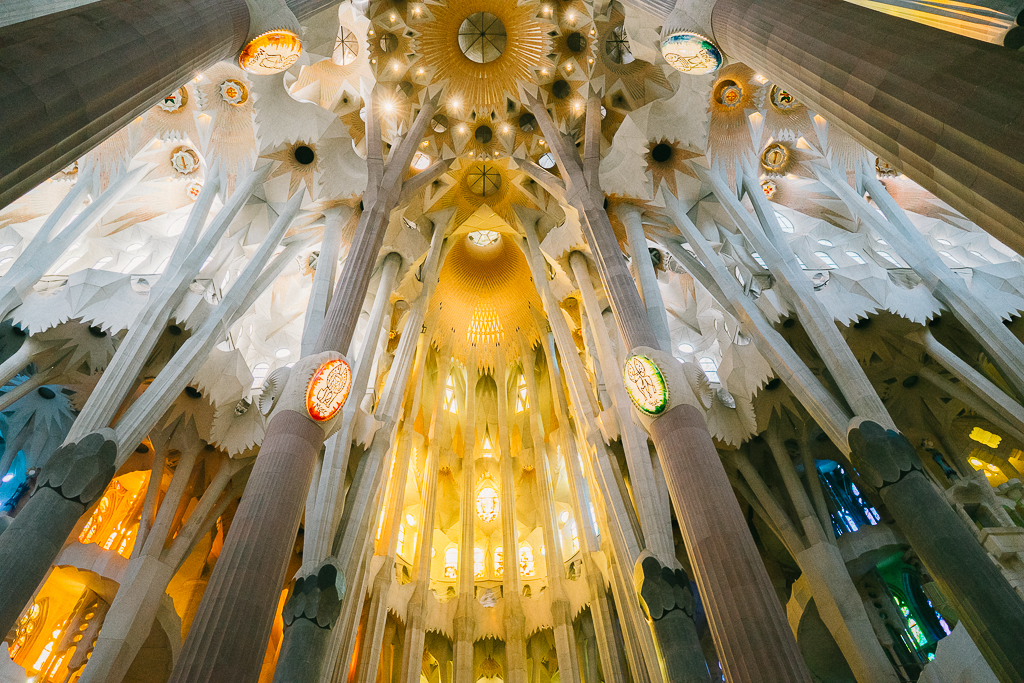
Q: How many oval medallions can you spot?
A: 4